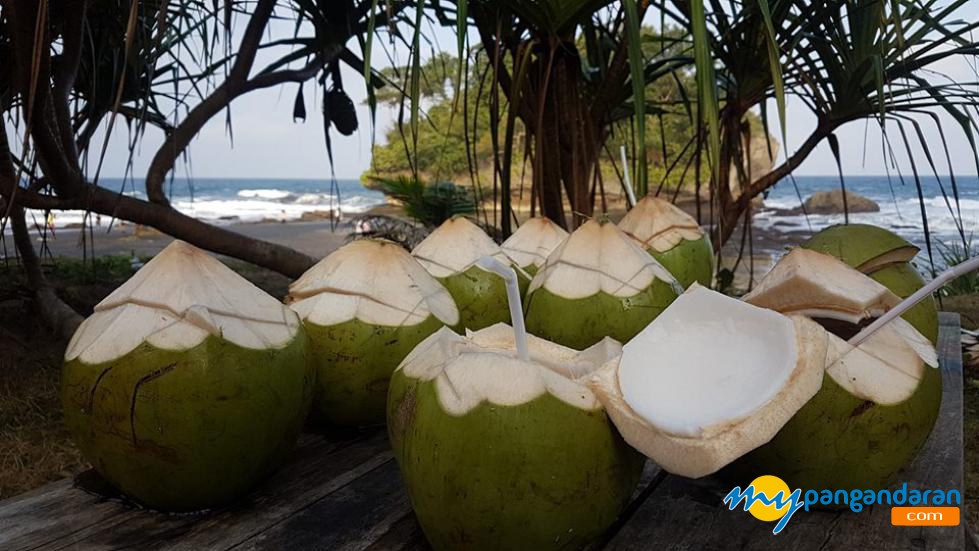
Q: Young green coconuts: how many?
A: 9